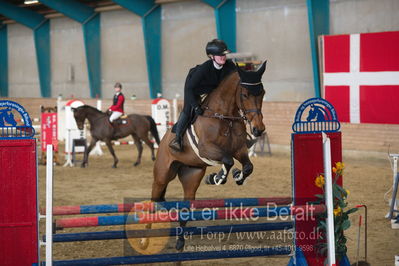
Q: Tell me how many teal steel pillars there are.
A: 6